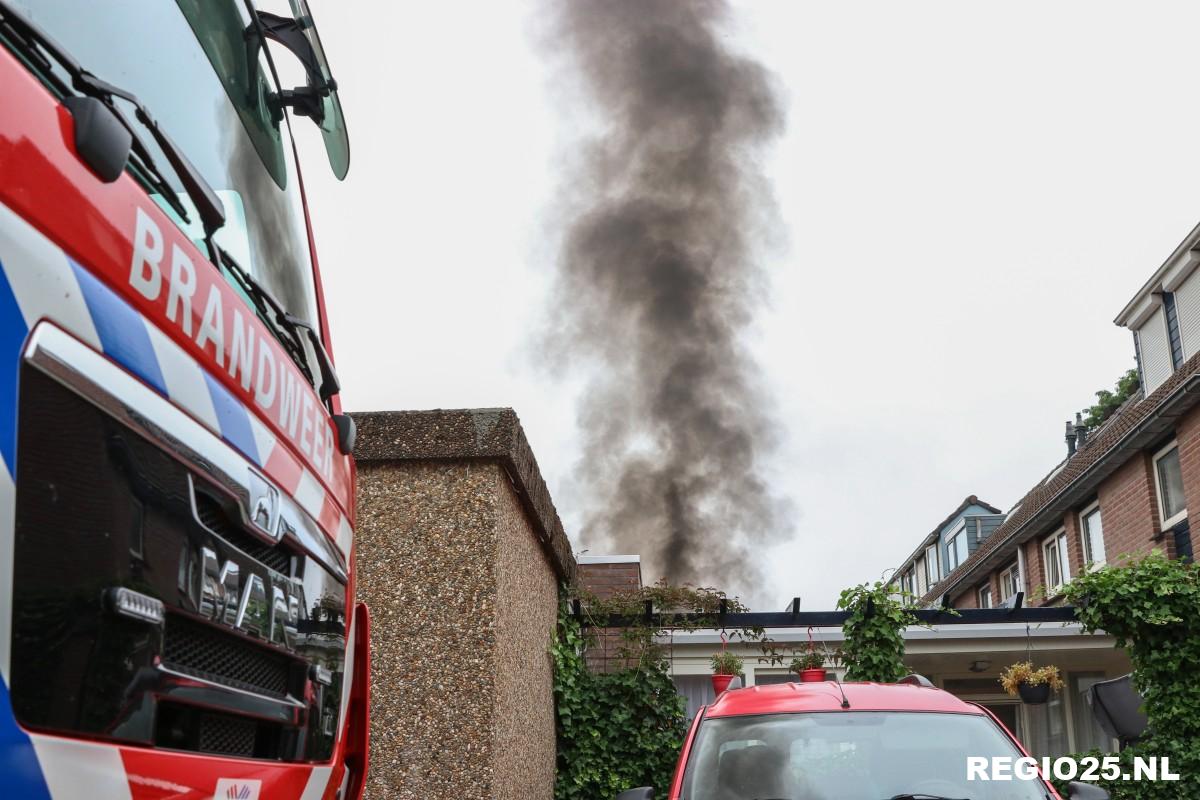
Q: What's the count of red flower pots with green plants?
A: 2